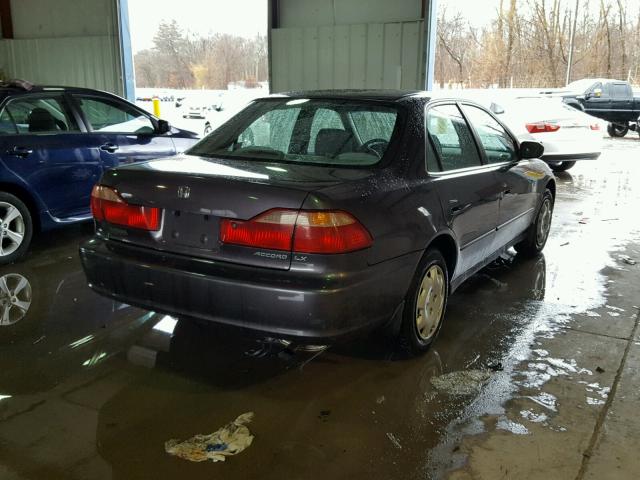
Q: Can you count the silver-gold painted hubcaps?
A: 2